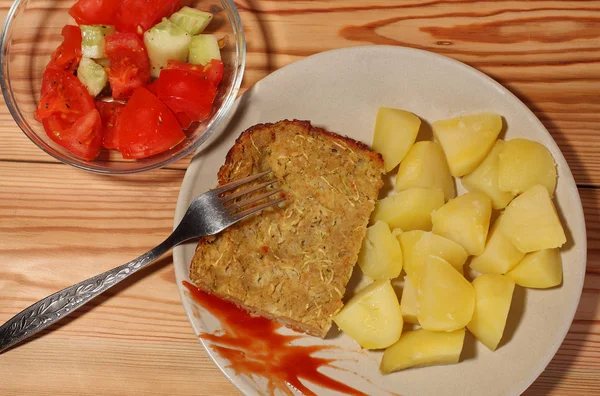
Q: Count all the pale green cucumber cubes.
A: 5